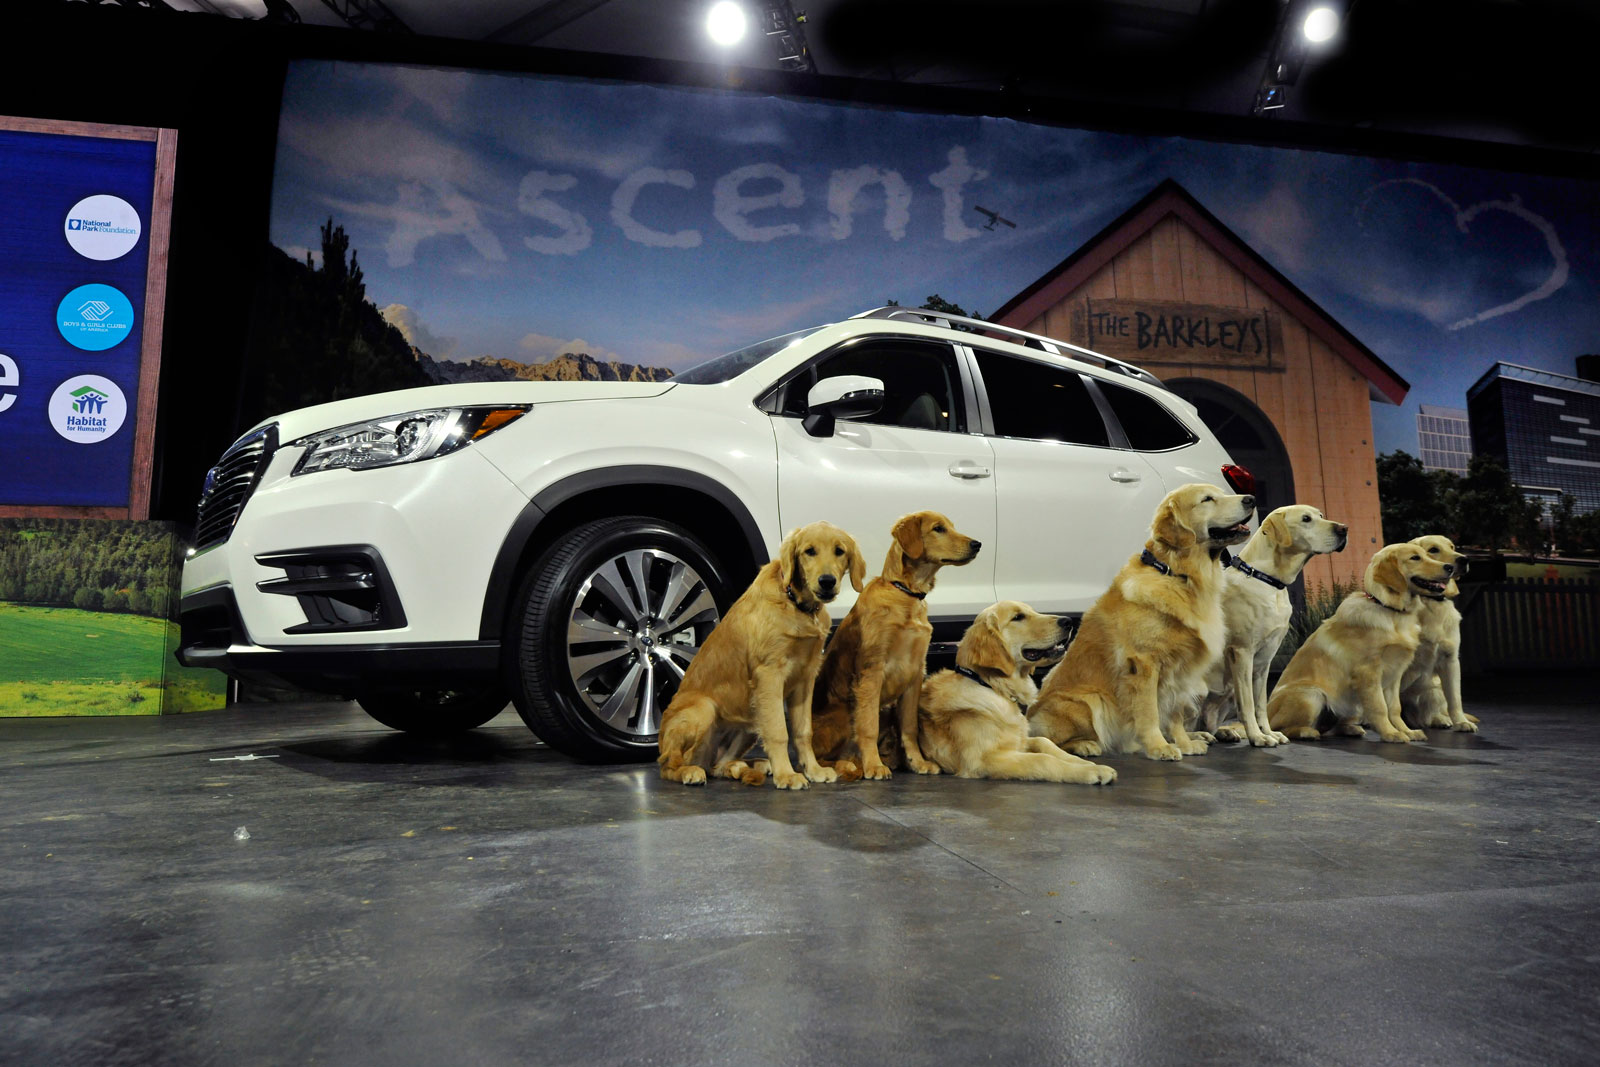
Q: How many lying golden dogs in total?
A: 1